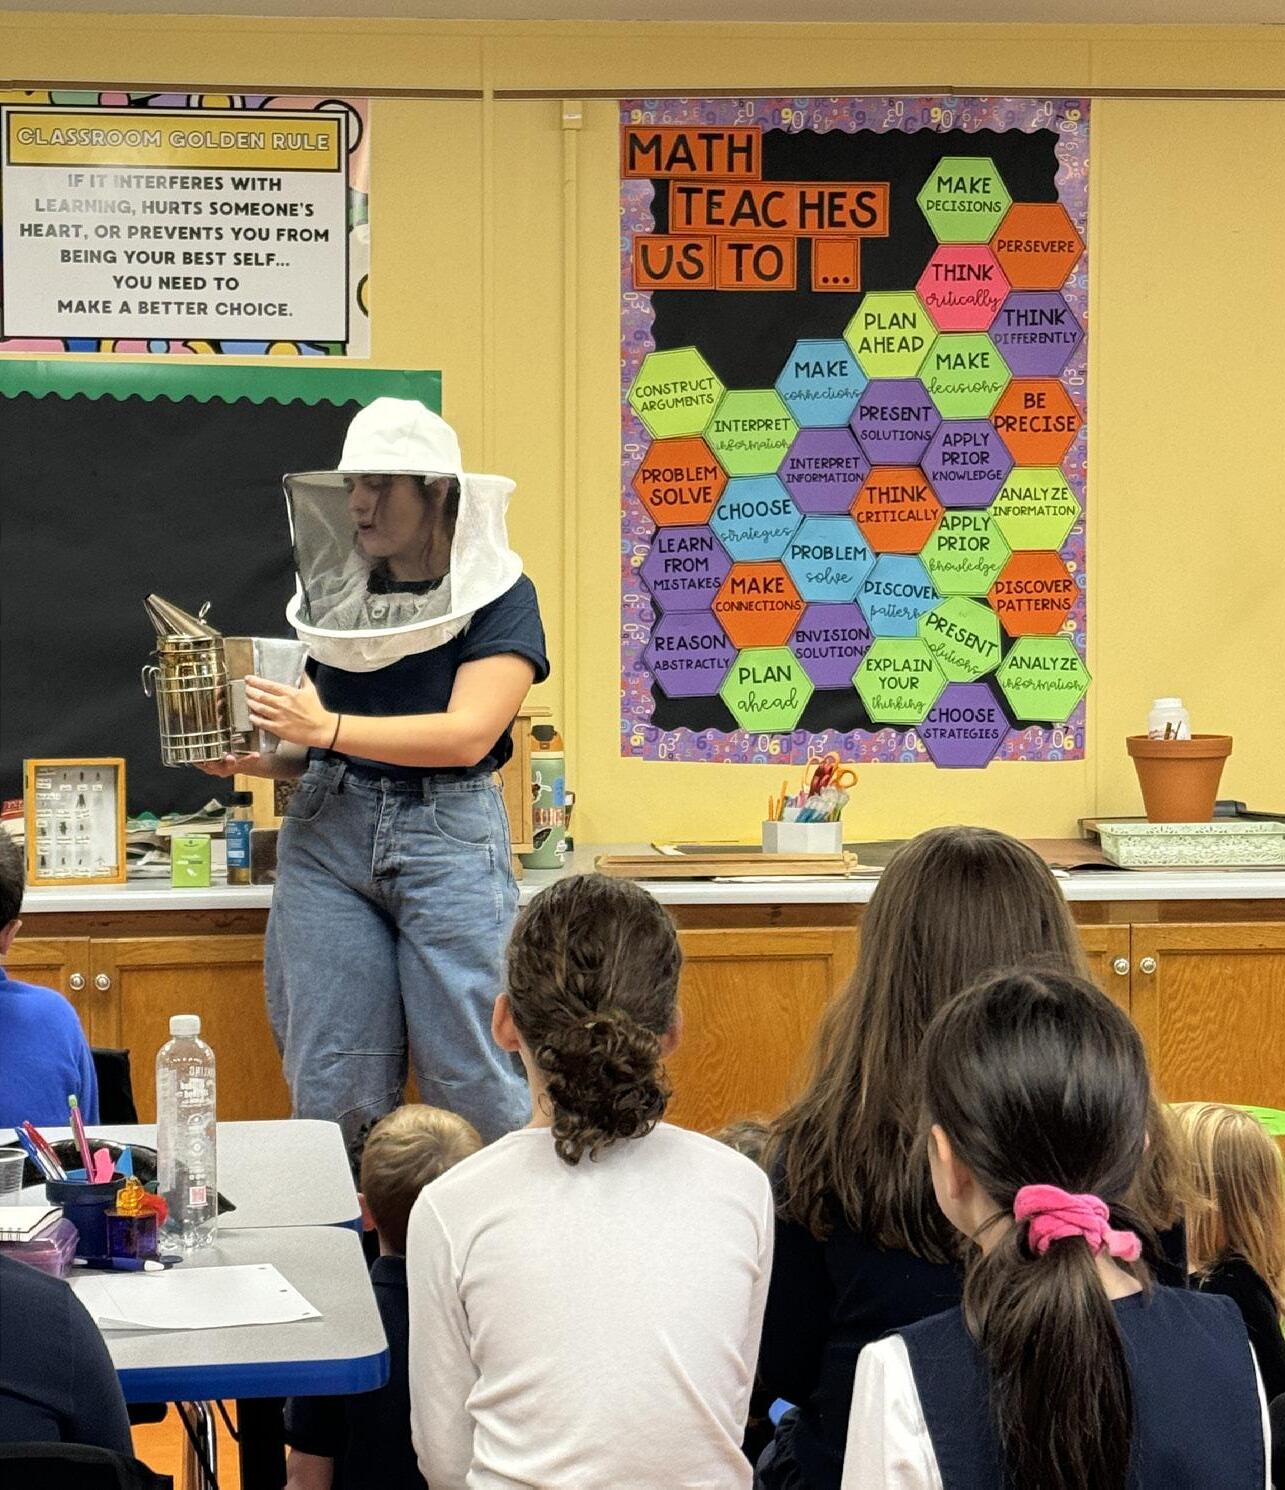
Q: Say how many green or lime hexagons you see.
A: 11